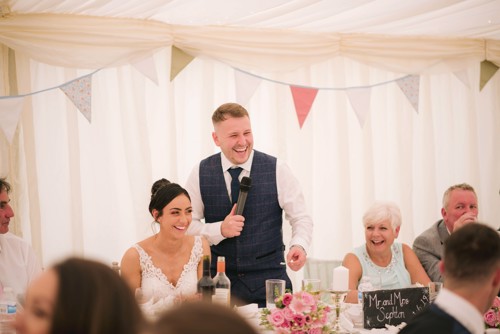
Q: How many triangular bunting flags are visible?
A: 10